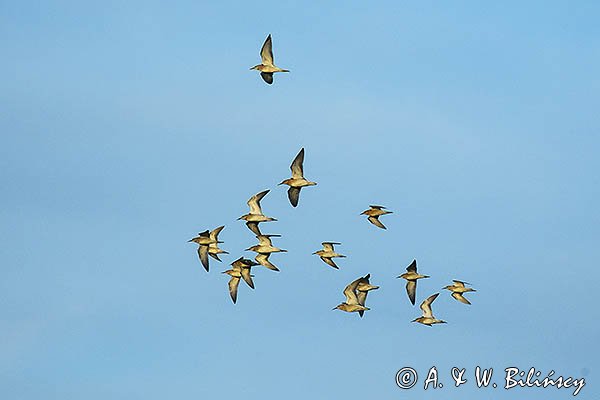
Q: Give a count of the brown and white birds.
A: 15